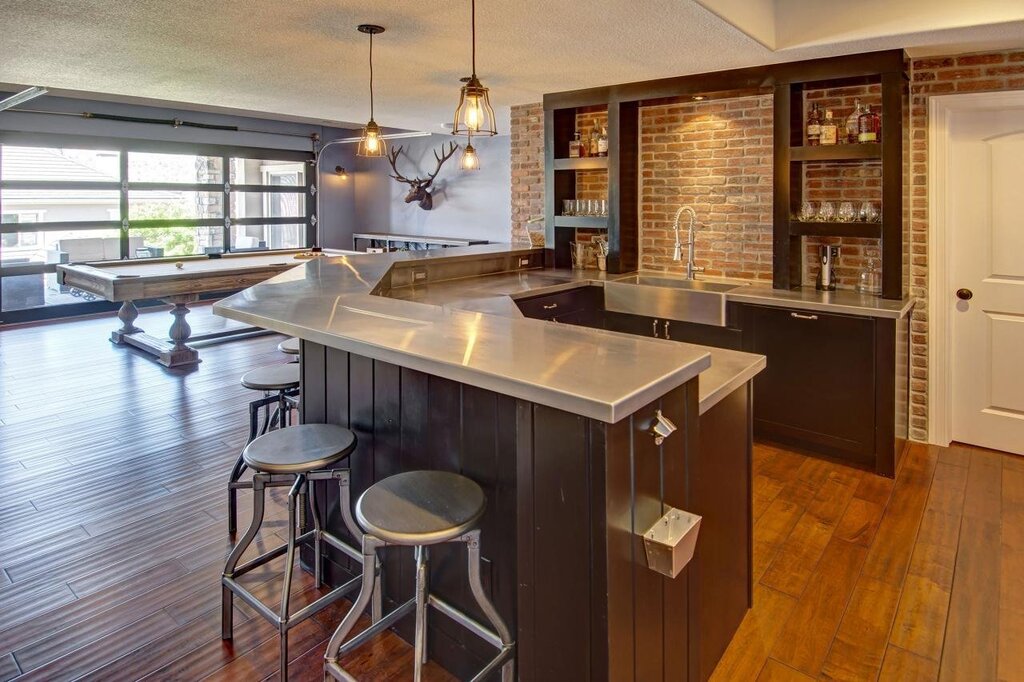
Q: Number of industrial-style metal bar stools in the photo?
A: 4